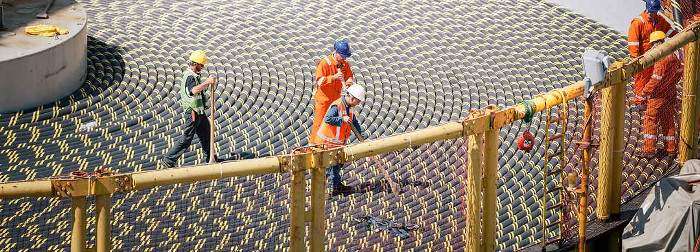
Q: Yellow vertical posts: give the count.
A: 9